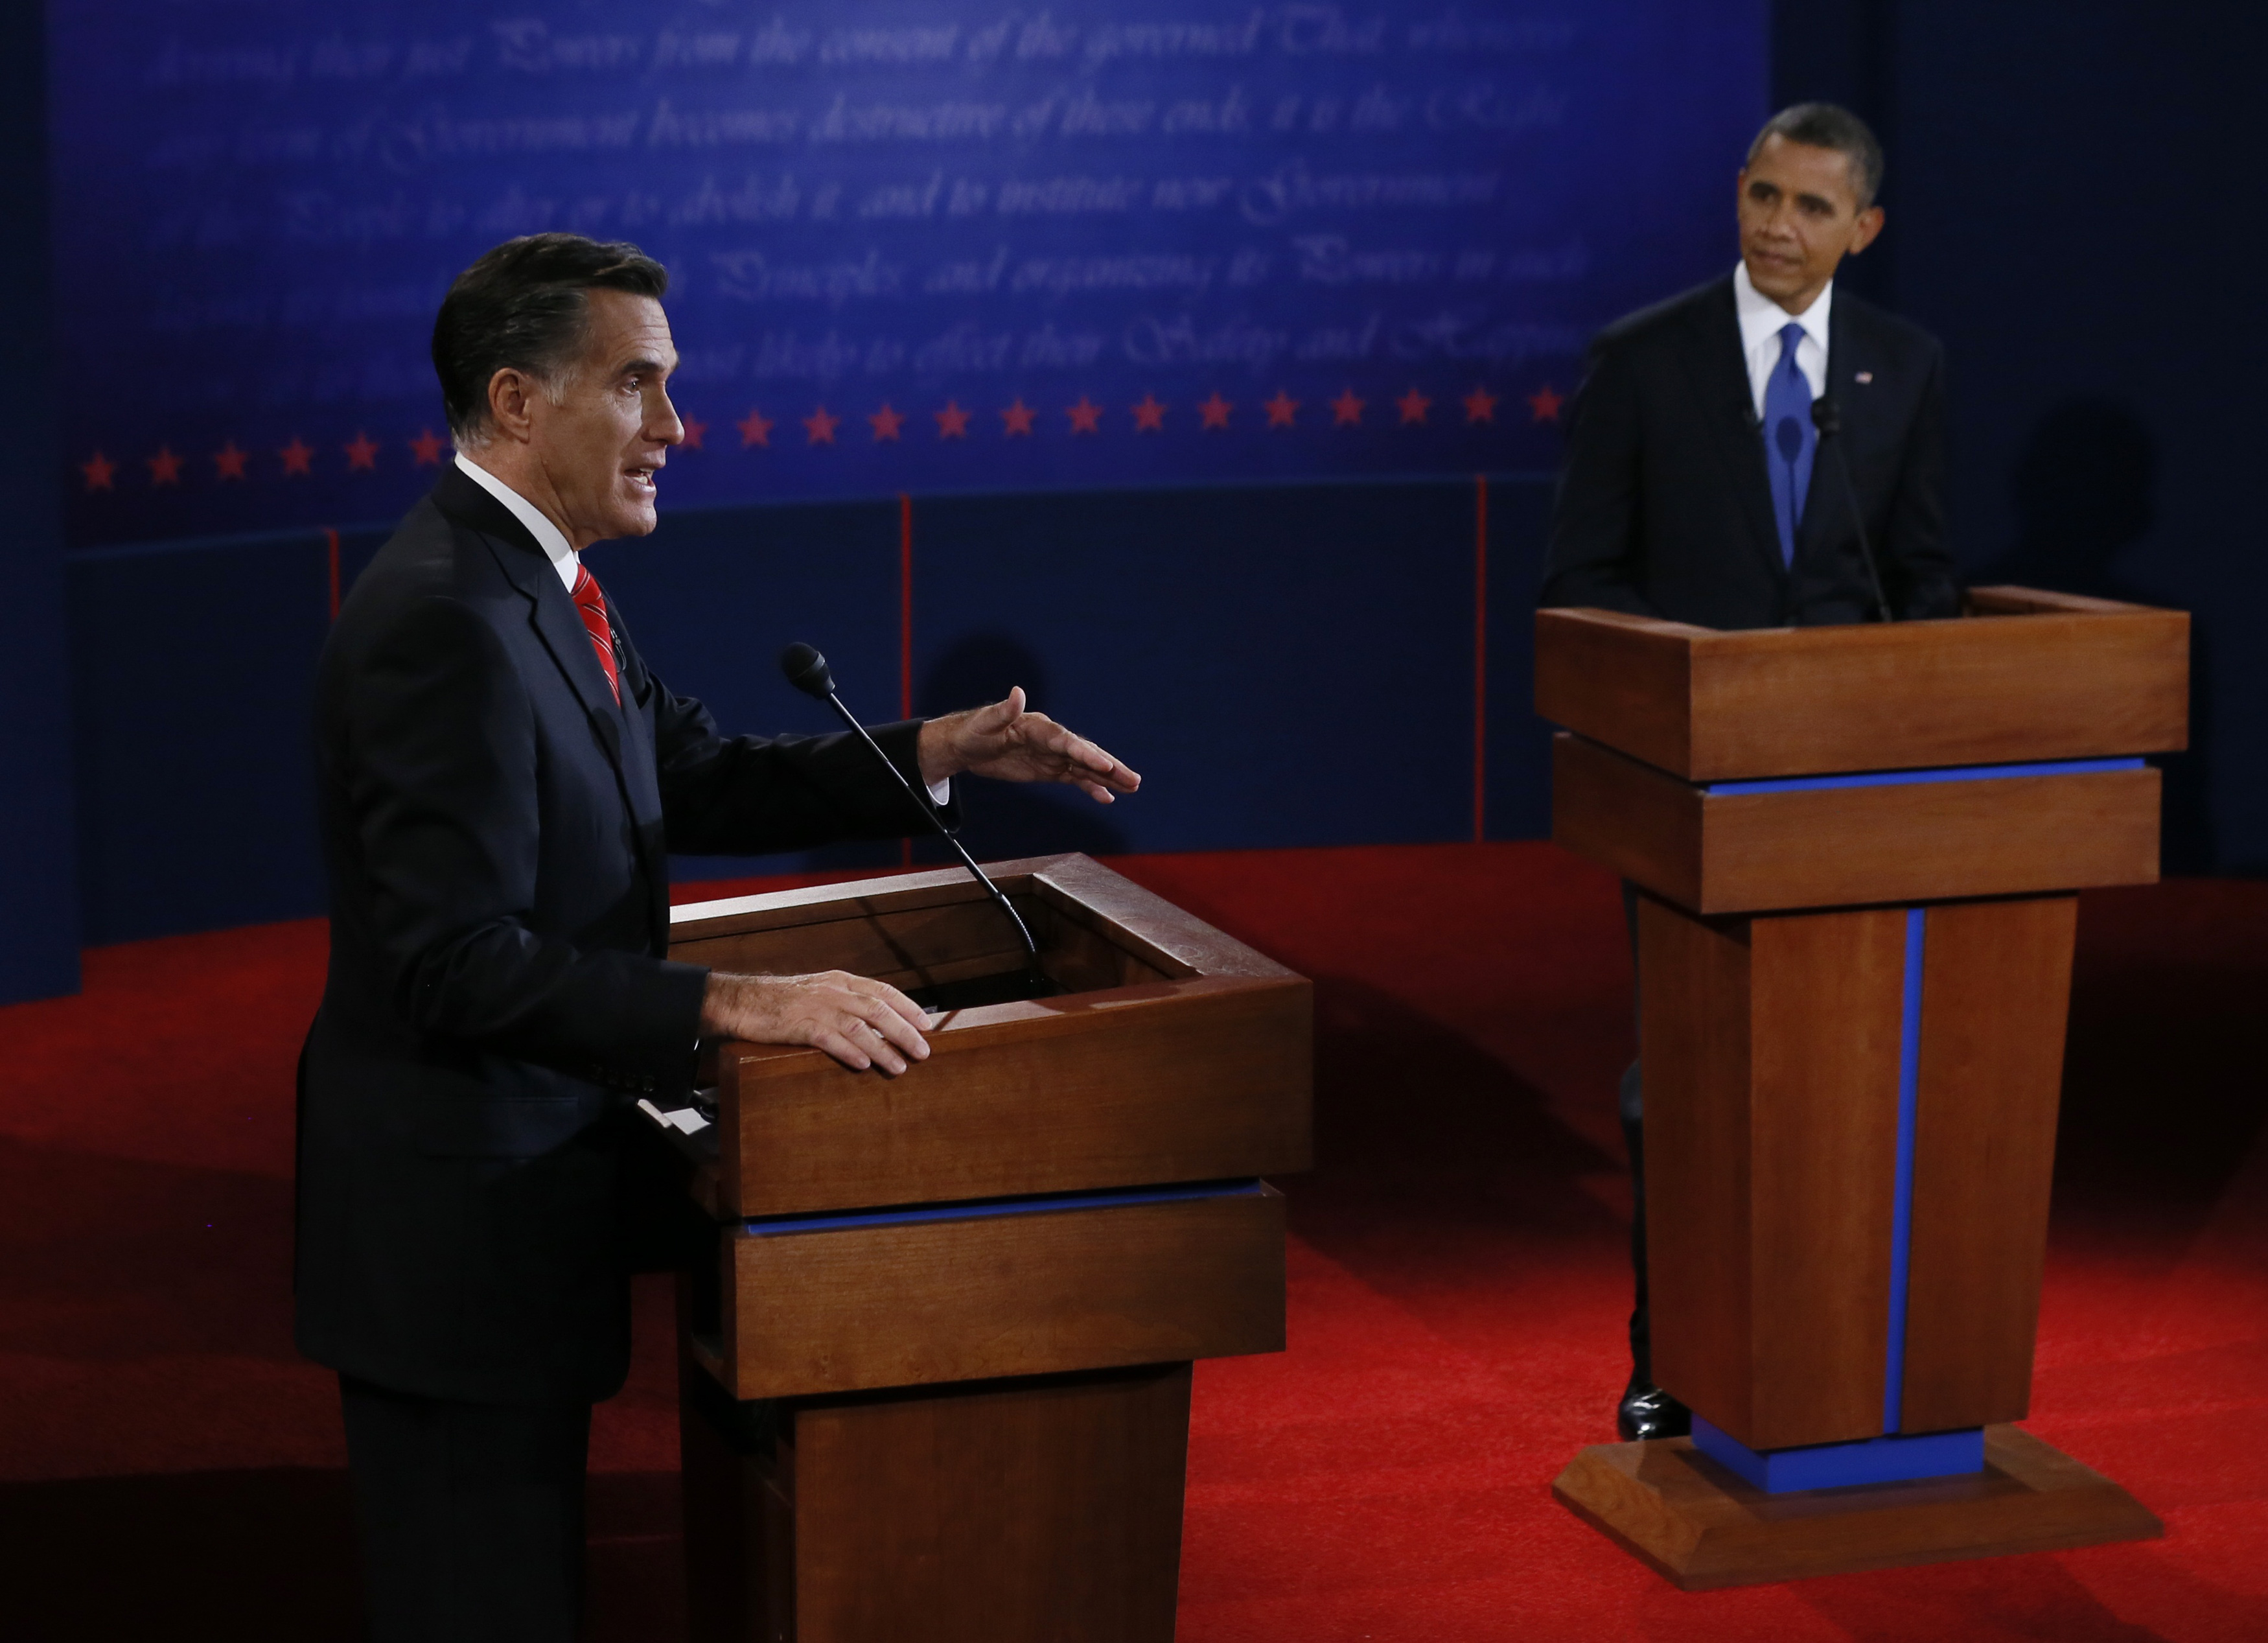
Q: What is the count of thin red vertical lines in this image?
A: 3